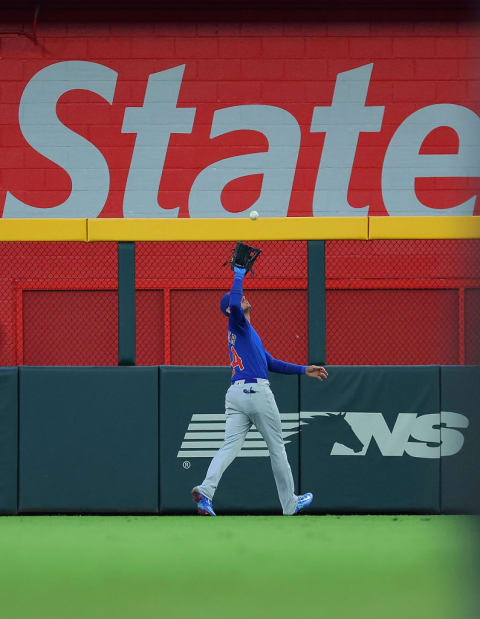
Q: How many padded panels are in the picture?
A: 5